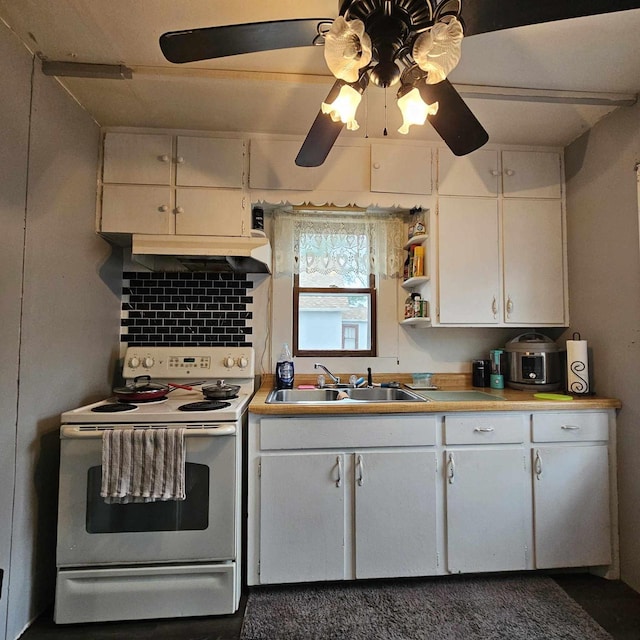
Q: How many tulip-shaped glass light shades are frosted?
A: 4